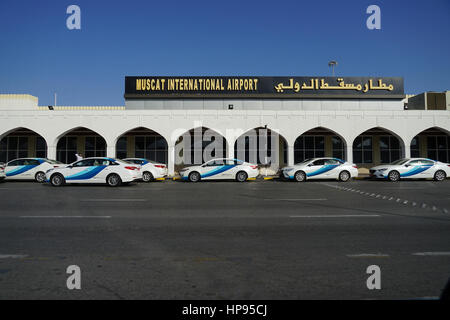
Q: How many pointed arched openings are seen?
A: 8